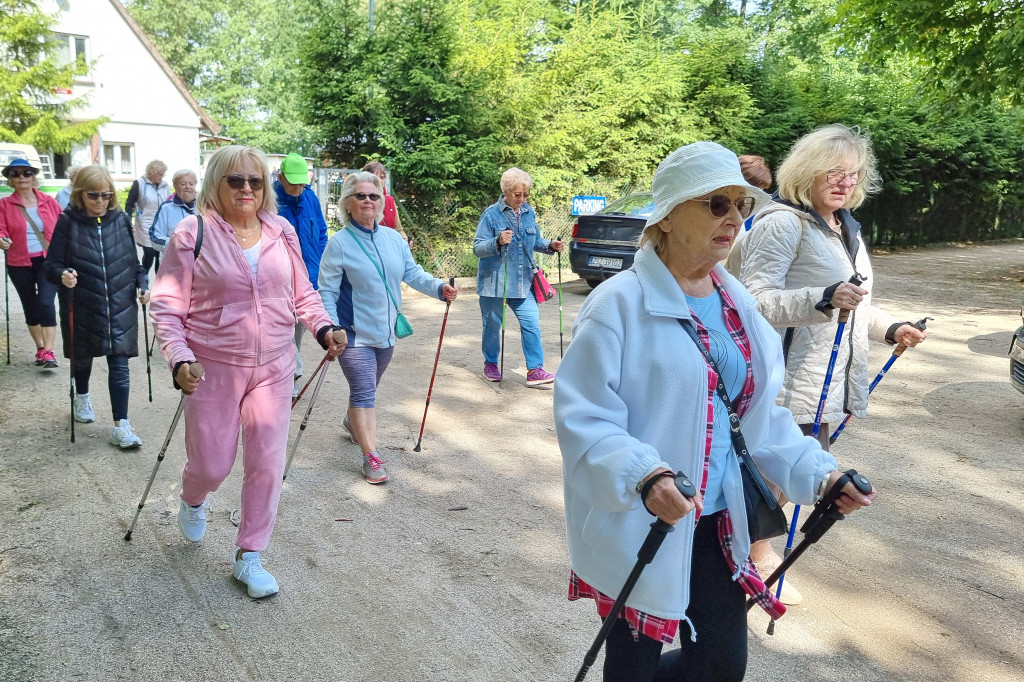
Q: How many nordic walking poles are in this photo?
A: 14